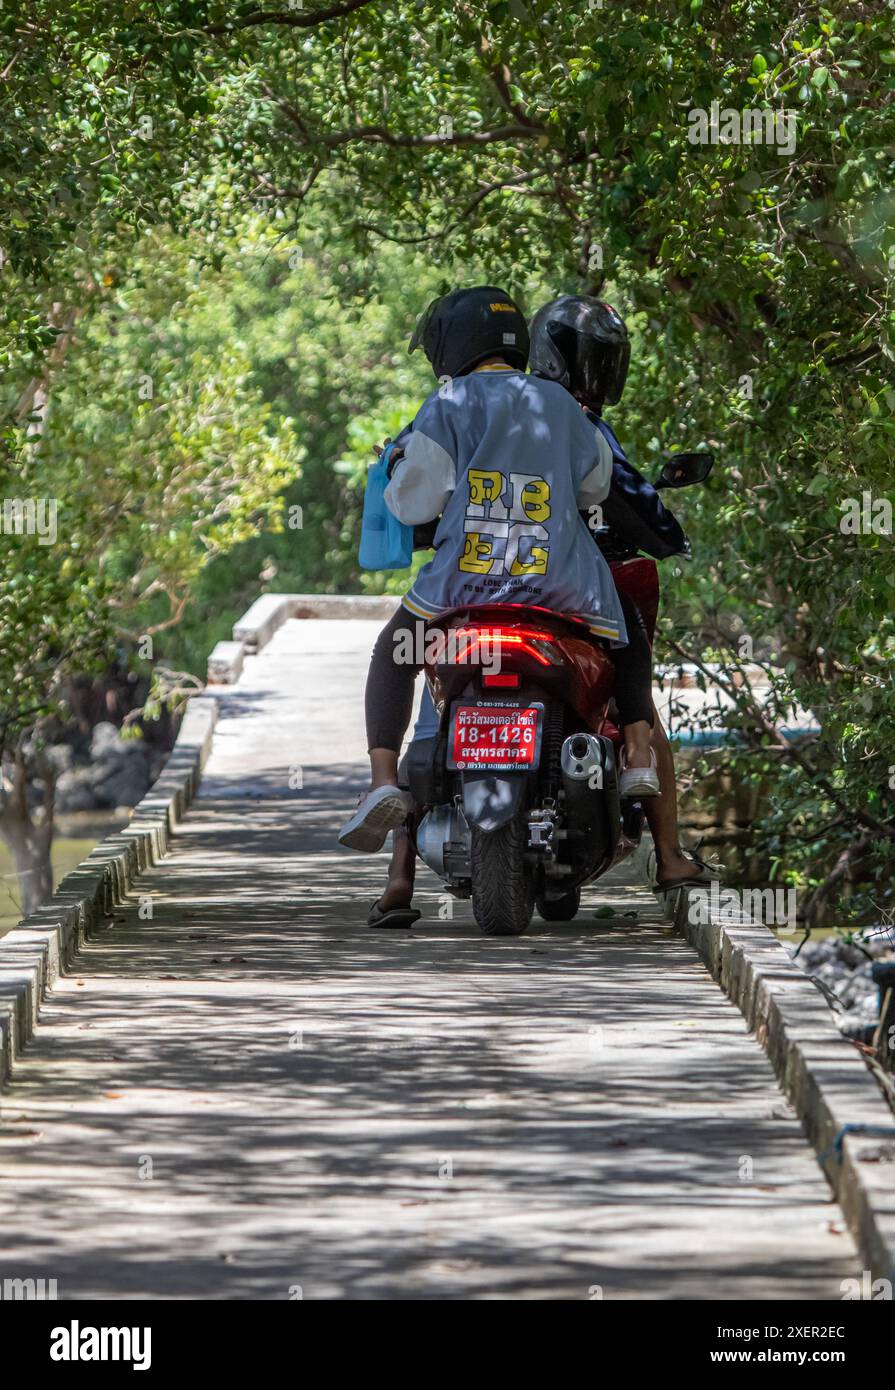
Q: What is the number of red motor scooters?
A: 1